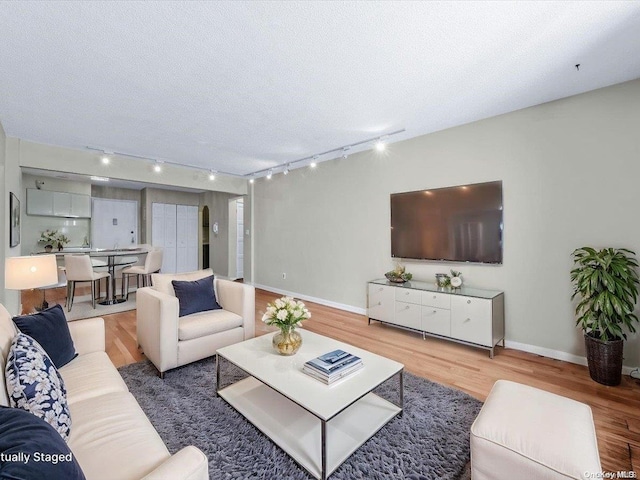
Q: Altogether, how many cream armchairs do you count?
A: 1